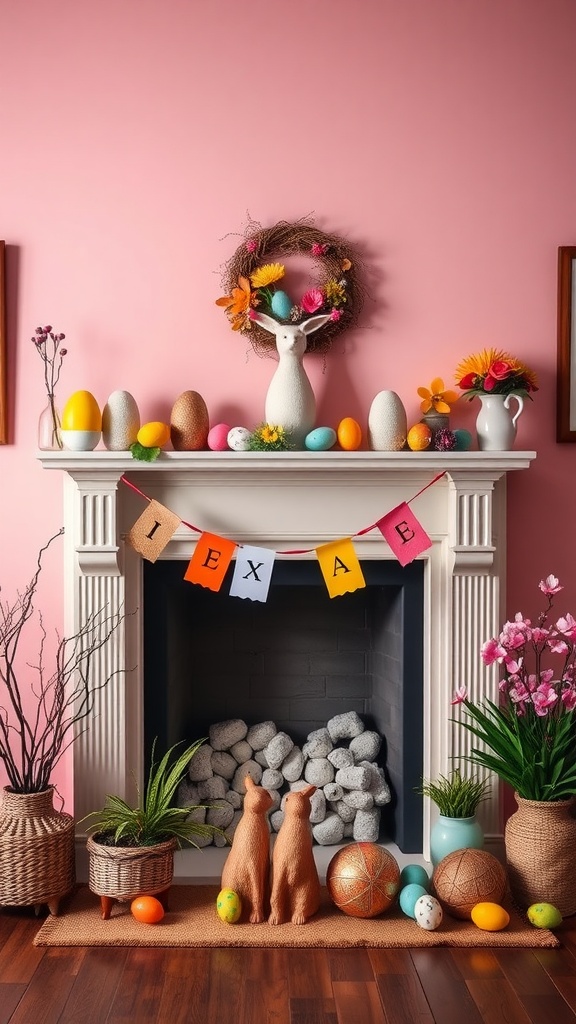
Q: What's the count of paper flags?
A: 5